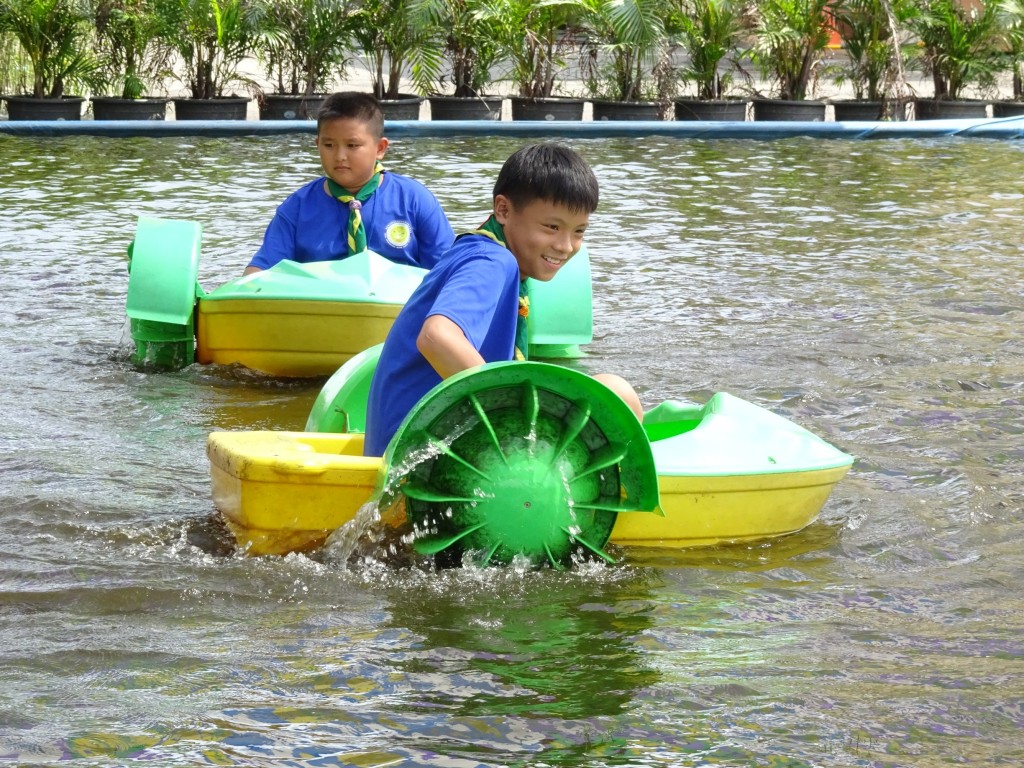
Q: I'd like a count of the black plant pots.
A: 13